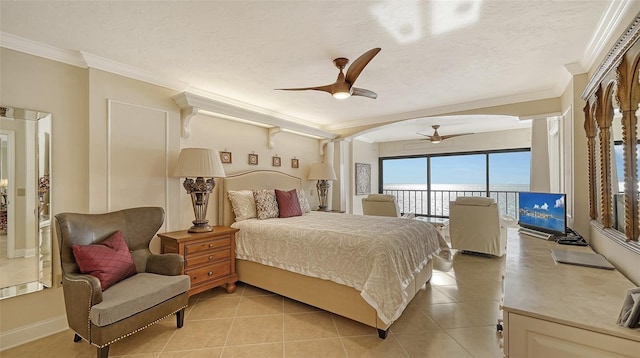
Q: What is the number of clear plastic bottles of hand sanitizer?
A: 0